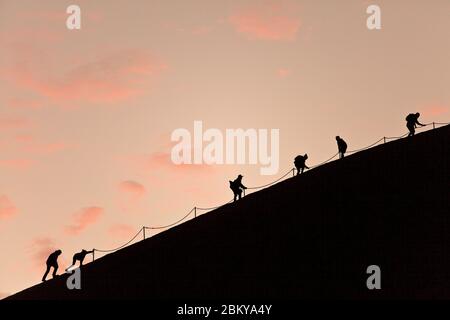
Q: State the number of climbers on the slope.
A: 6